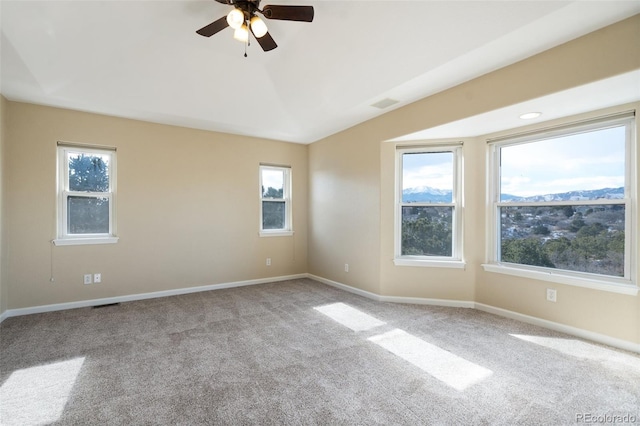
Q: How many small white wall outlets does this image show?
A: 5